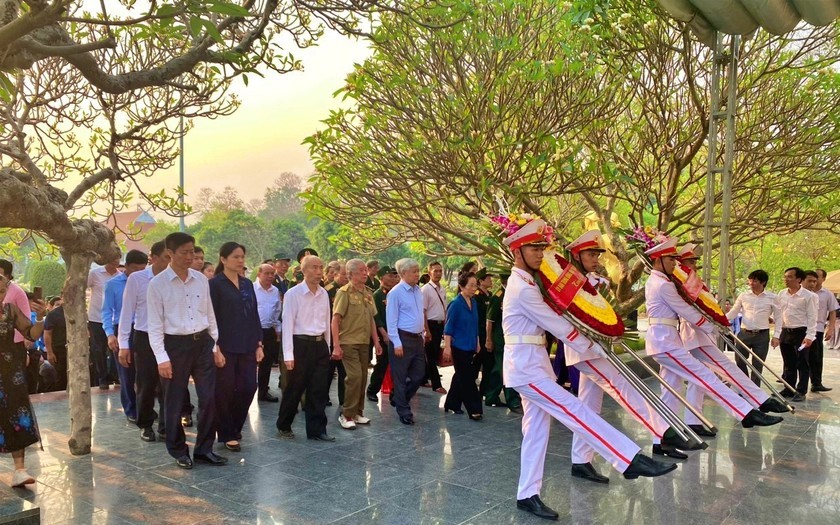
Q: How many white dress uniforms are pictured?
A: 4